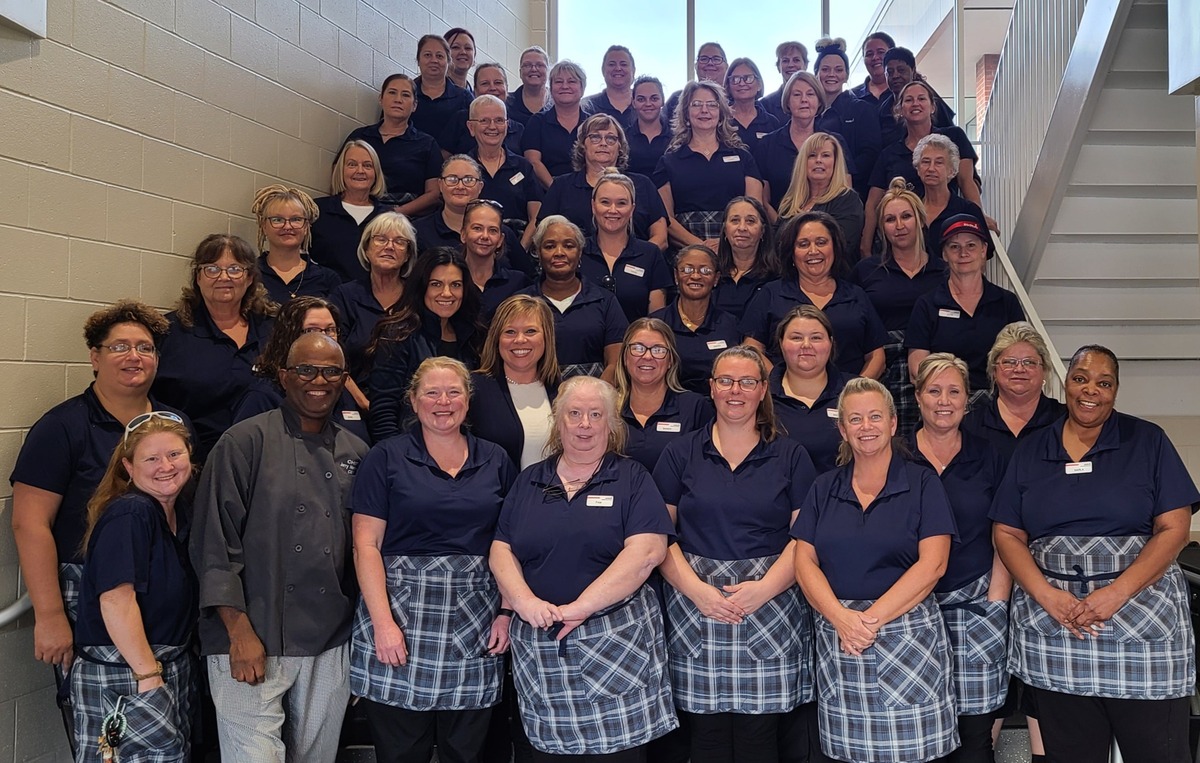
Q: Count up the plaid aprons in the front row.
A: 7